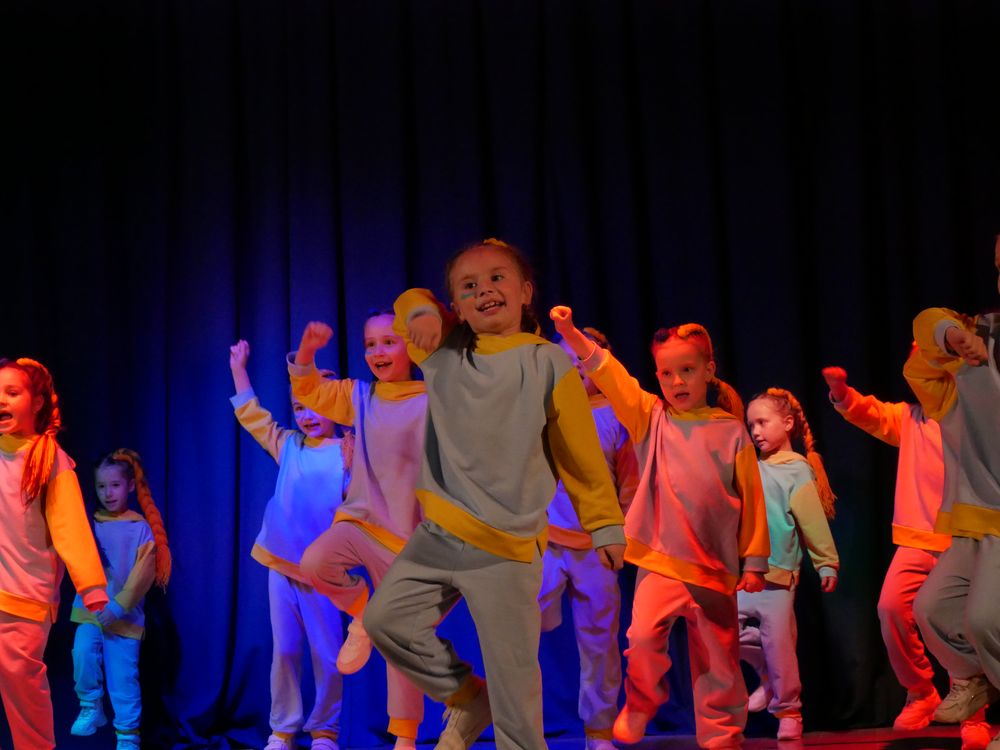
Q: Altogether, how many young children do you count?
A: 10